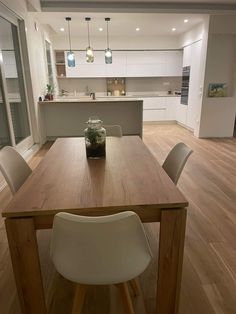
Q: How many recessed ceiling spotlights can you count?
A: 5